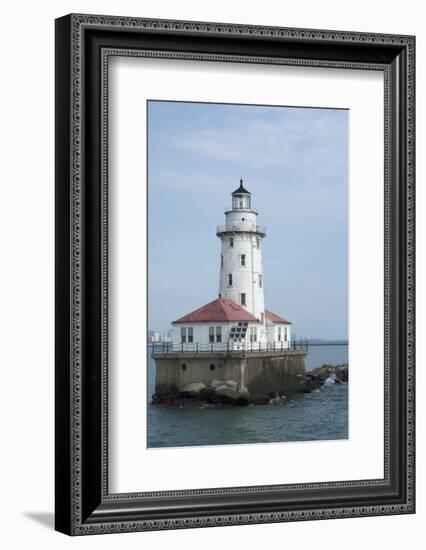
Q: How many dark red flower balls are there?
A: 0